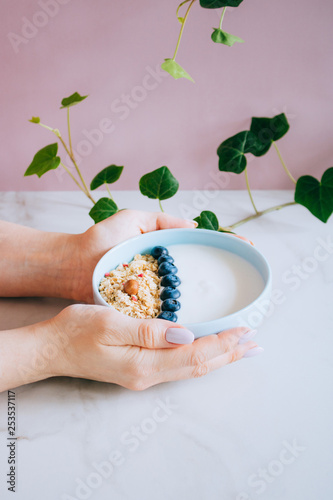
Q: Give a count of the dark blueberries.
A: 7